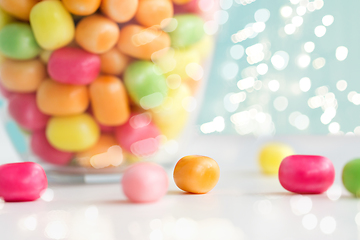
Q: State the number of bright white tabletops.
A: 1